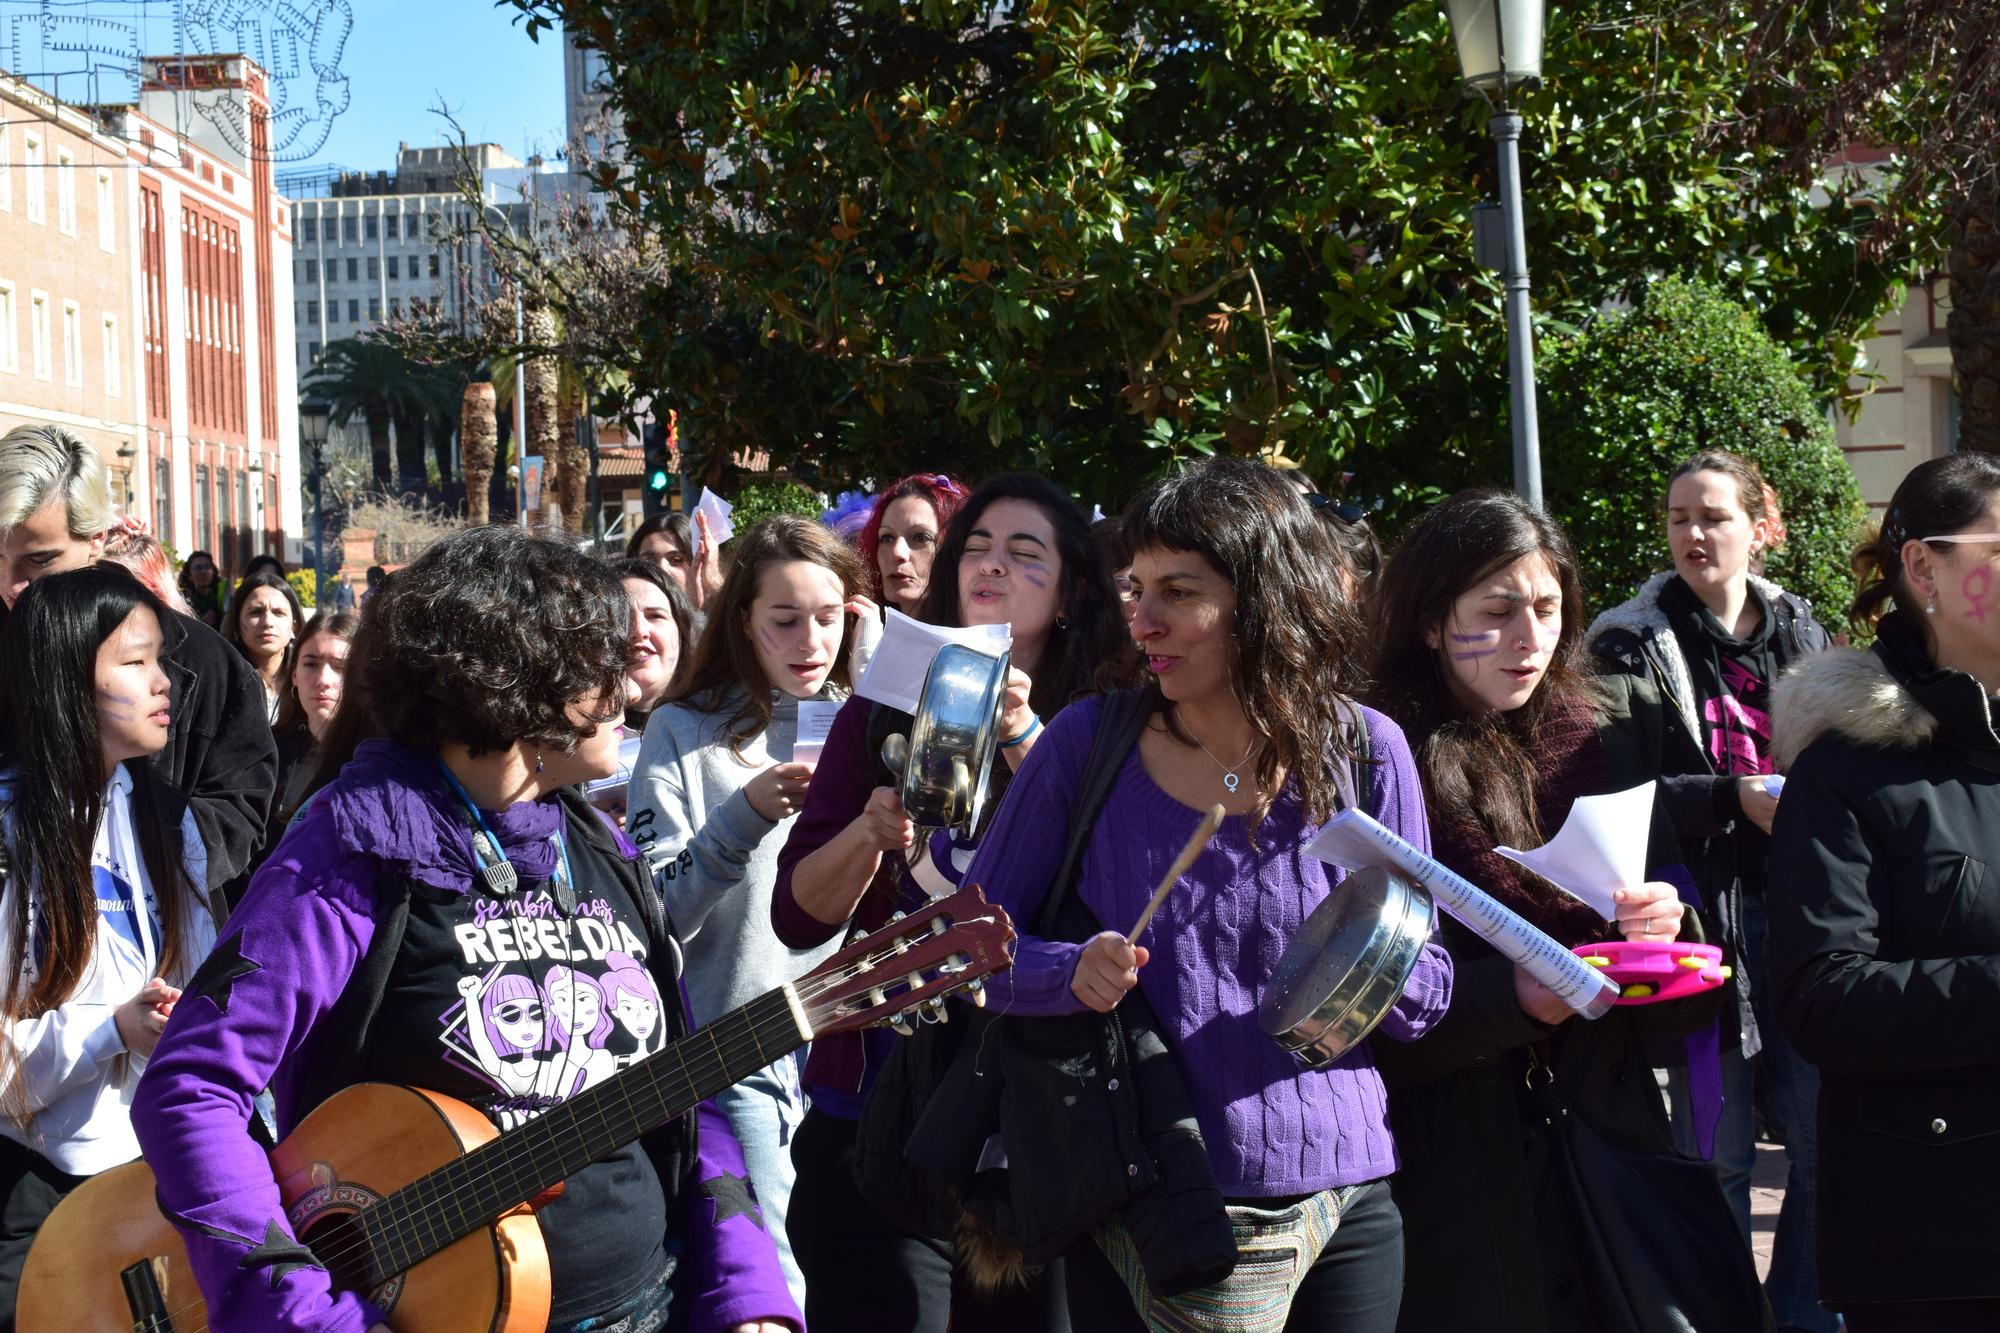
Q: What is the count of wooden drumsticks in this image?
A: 1